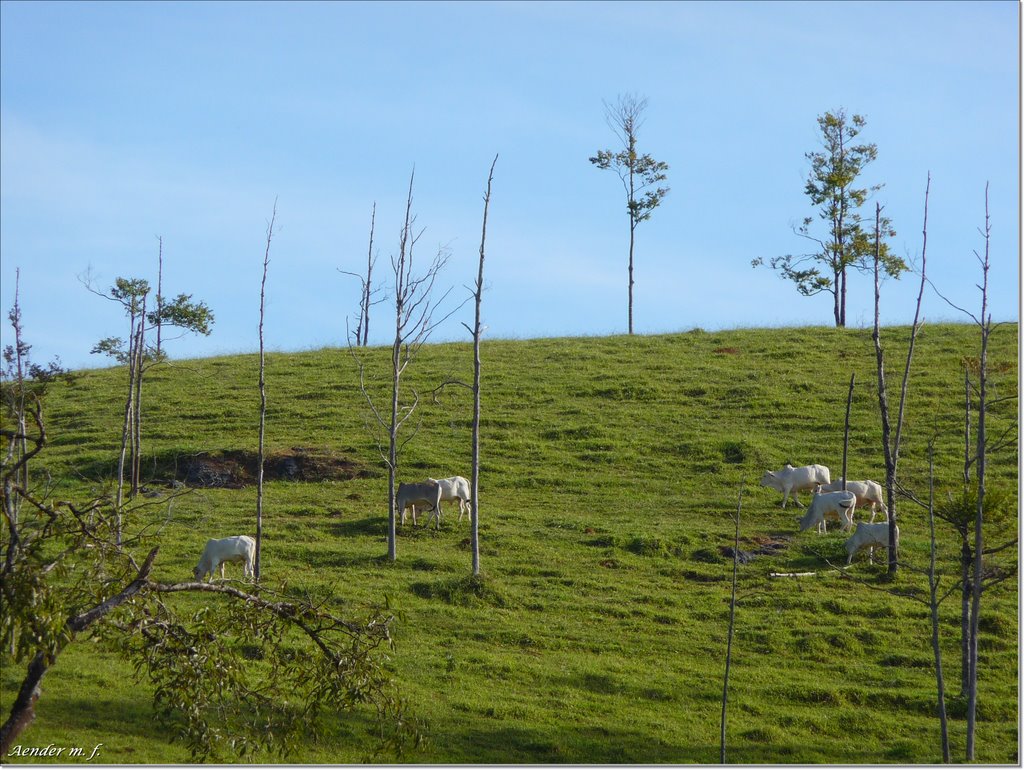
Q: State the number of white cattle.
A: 6